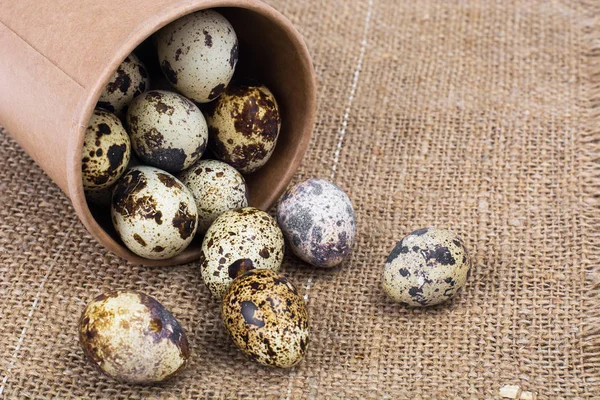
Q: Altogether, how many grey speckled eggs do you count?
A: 1